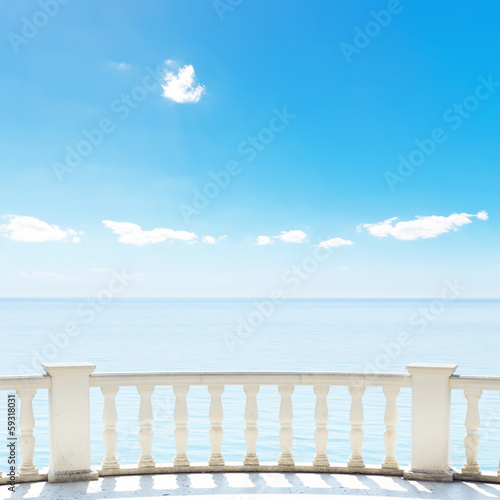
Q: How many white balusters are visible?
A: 11